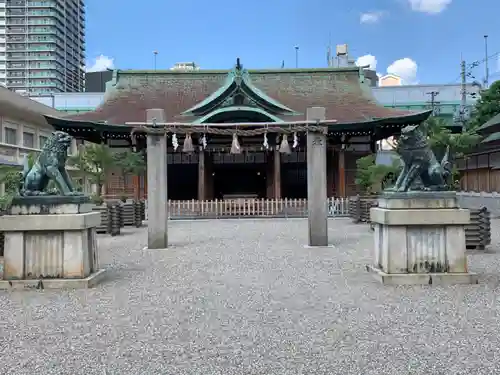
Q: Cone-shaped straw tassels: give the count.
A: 3